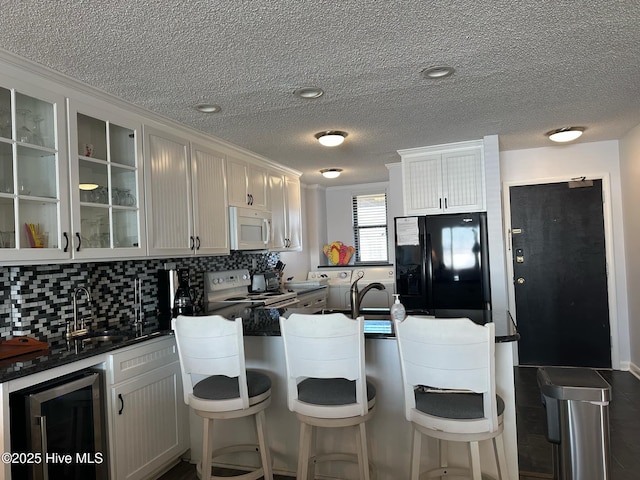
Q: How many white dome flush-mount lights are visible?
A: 3